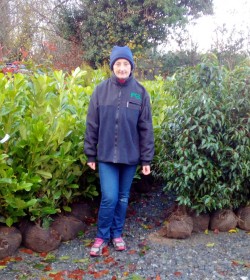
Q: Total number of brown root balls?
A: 8